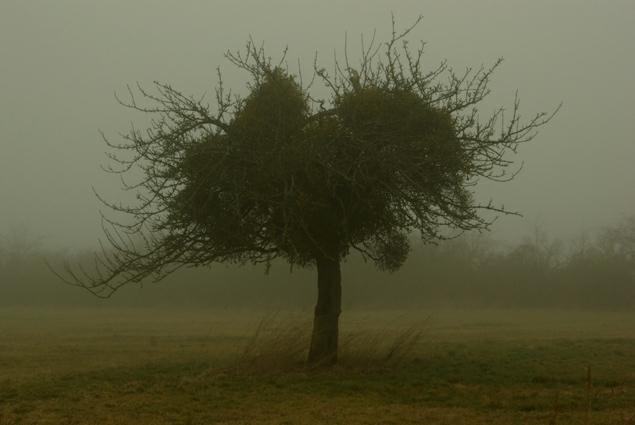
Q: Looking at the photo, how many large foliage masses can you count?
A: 2